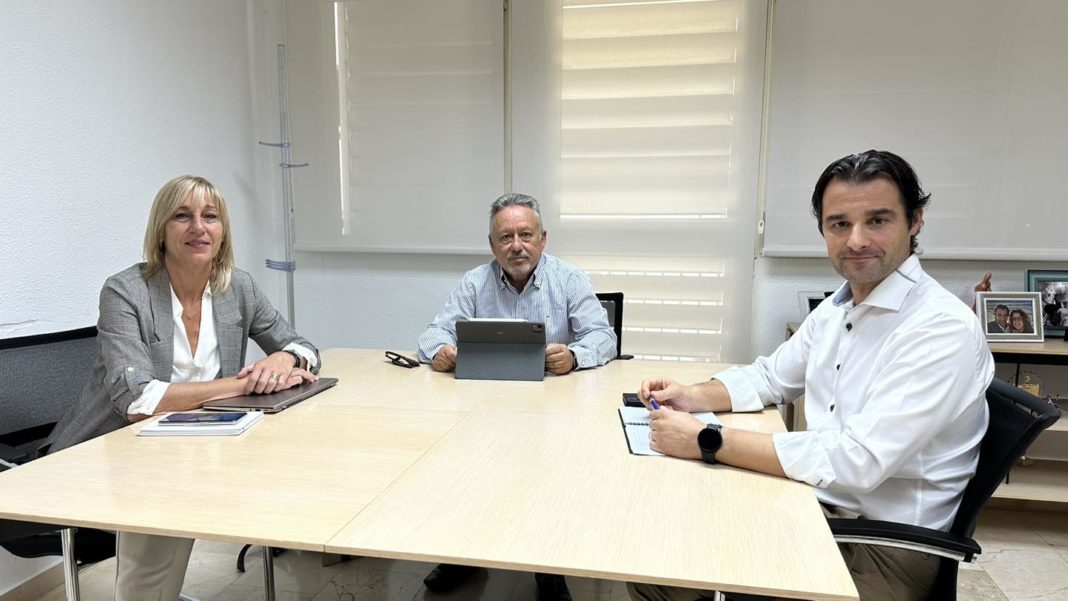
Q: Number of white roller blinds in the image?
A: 3